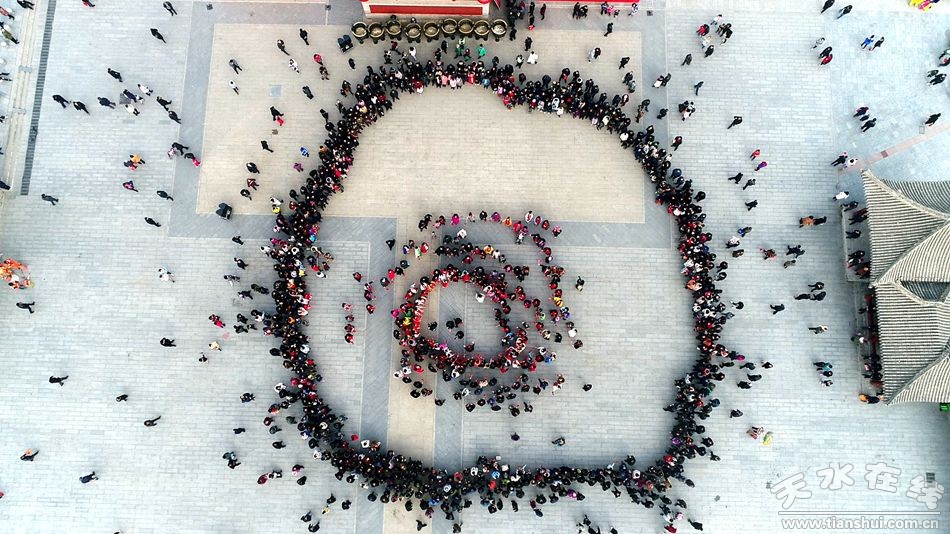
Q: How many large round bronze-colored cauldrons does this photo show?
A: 9